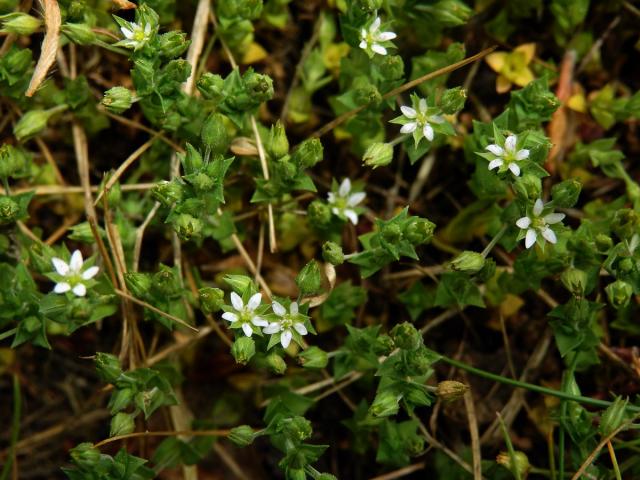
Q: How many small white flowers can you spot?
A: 9